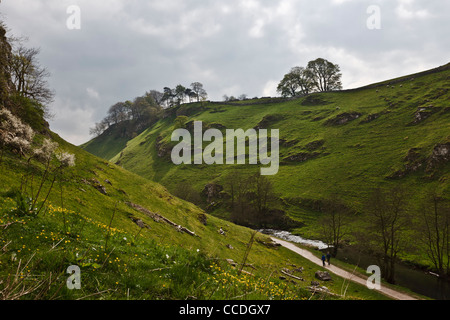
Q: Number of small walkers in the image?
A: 2